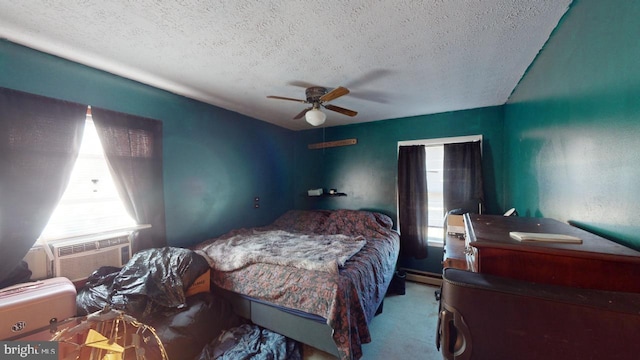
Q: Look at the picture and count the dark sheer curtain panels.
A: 4